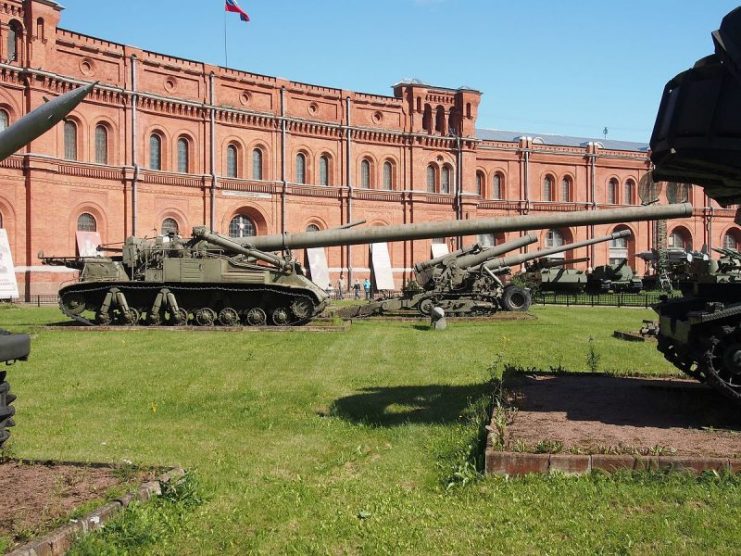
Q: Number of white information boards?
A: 5